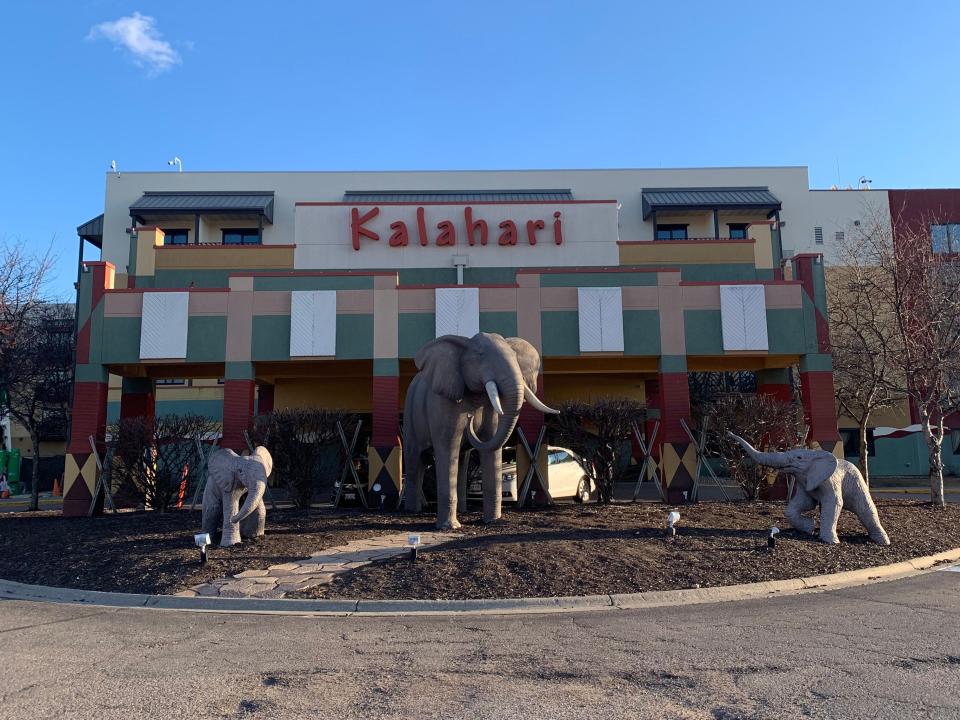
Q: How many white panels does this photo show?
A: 5